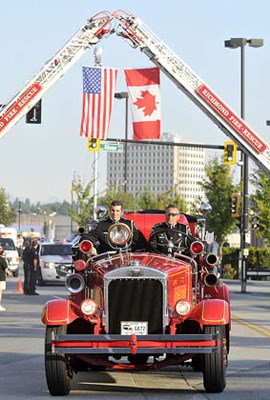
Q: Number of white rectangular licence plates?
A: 1